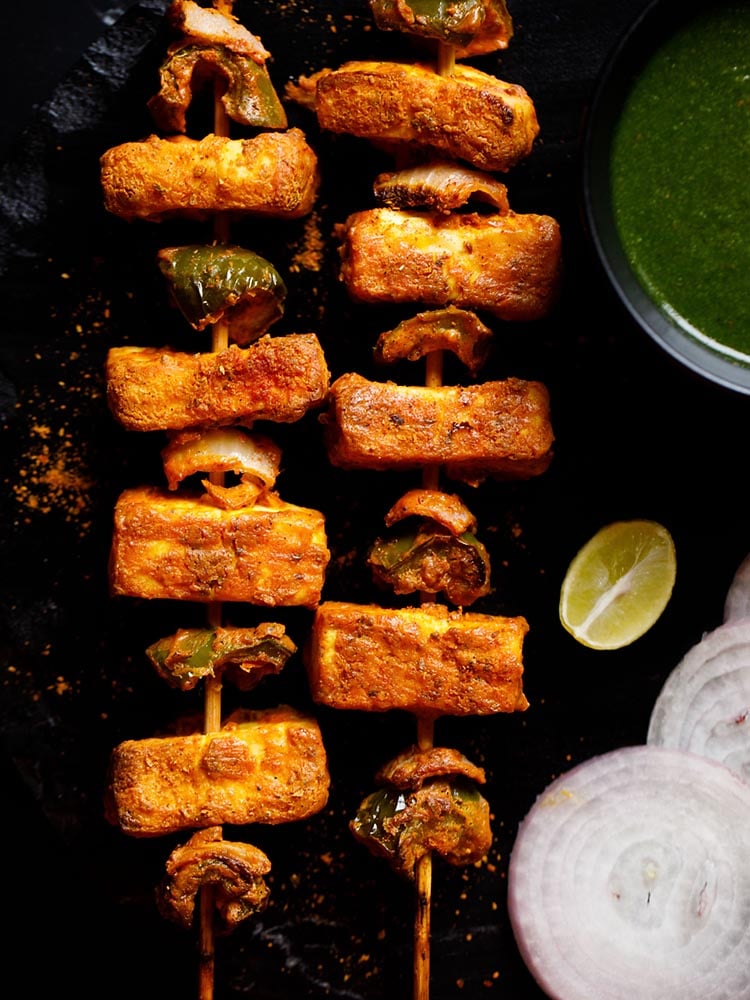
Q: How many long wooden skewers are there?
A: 2